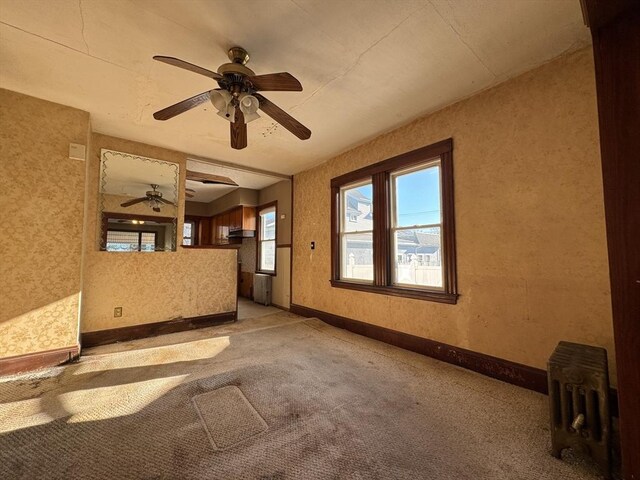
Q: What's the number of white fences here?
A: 1